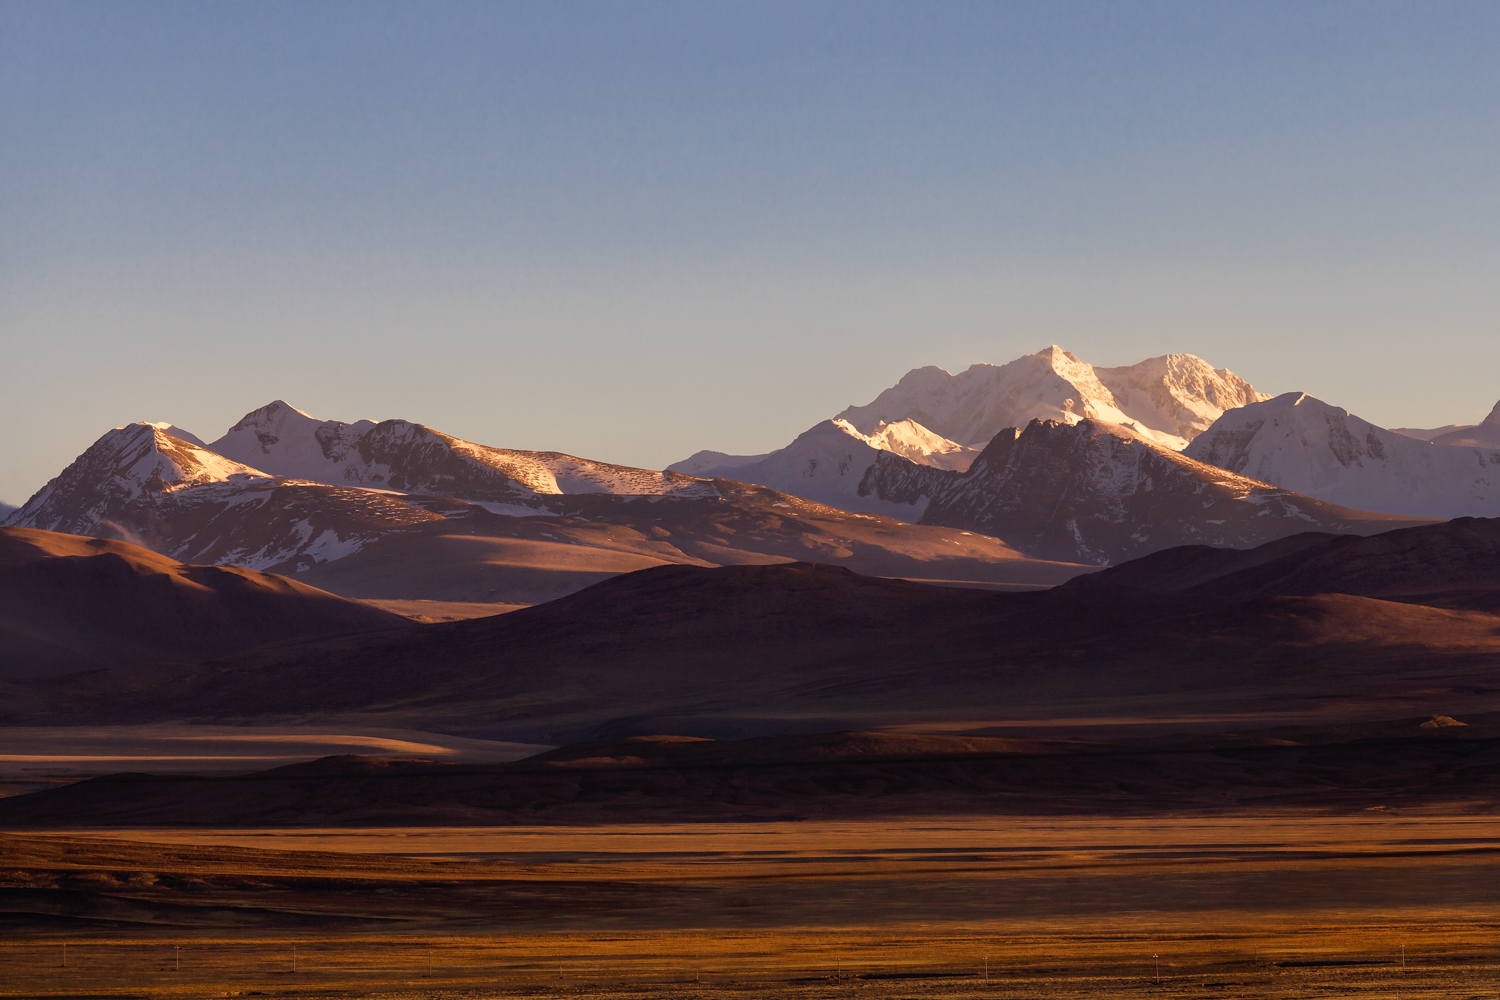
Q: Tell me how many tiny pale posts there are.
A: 11